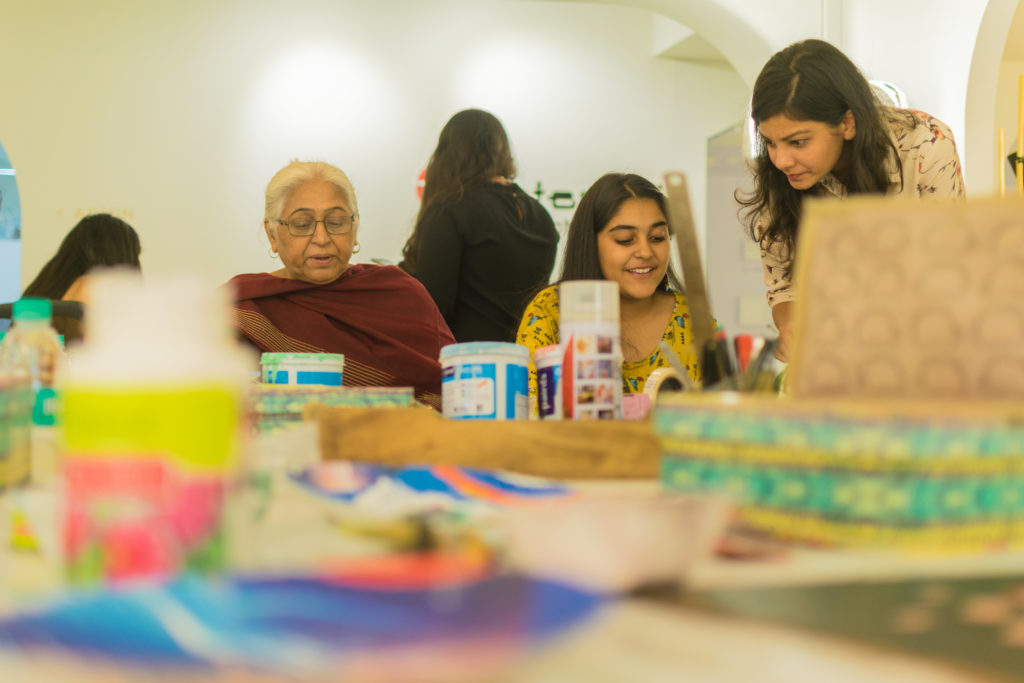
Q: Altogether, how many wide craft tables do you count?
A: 1